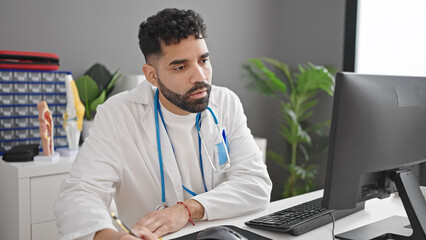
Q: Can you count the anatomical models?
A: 2